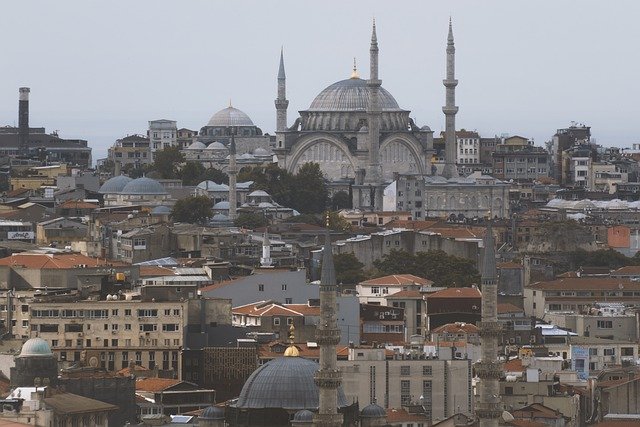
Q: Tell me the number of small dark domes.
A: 3